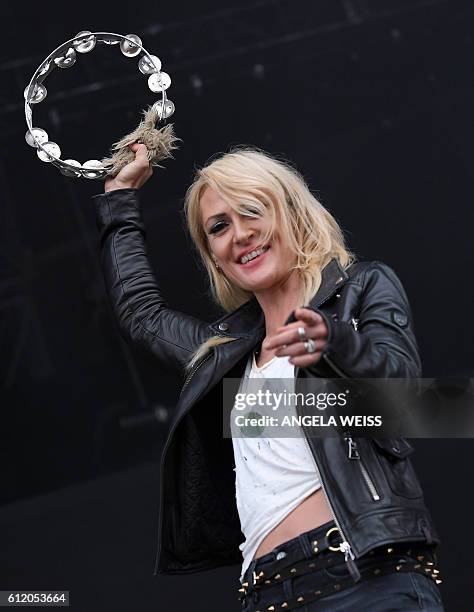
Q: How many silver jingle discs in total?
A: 11